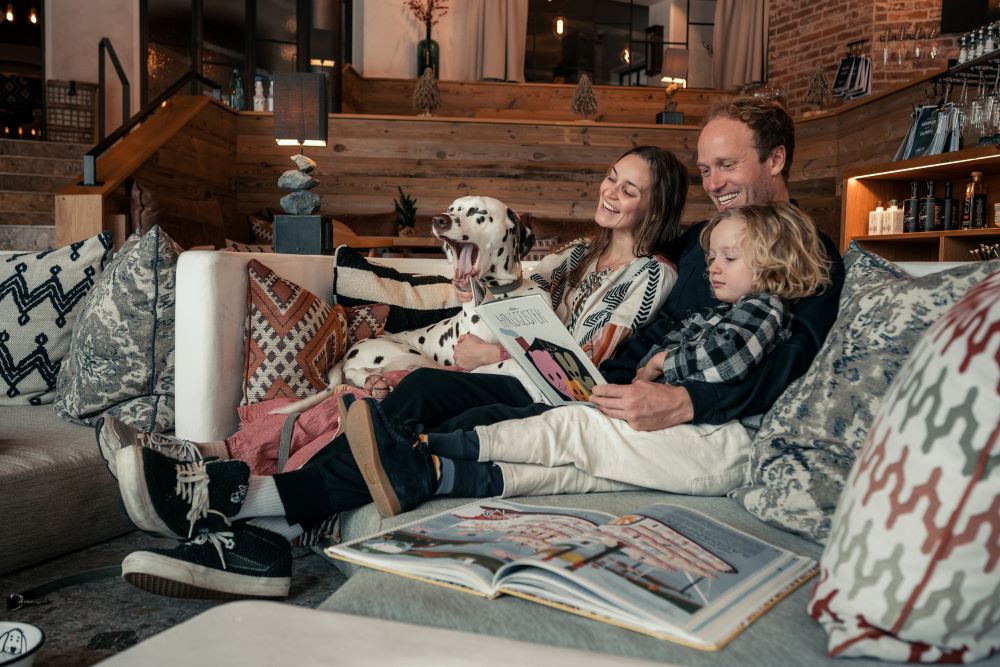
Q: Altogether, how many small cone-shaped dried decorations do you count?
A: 3